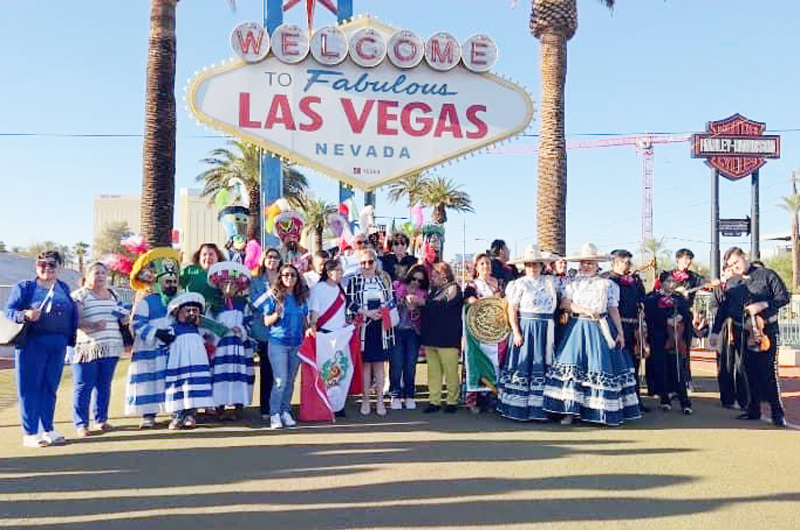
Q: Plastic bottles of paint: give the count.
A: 0